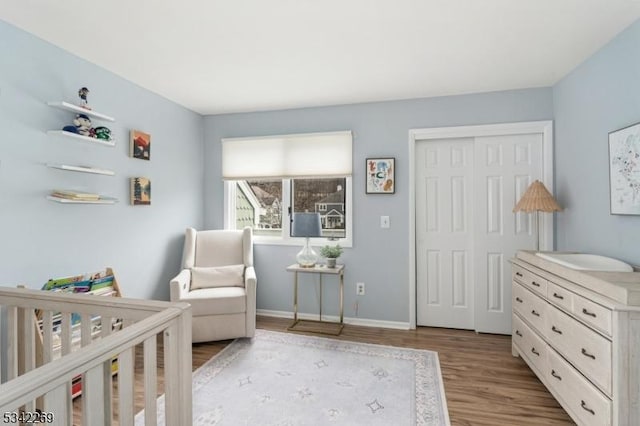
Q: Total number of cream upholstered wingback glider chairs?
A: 1